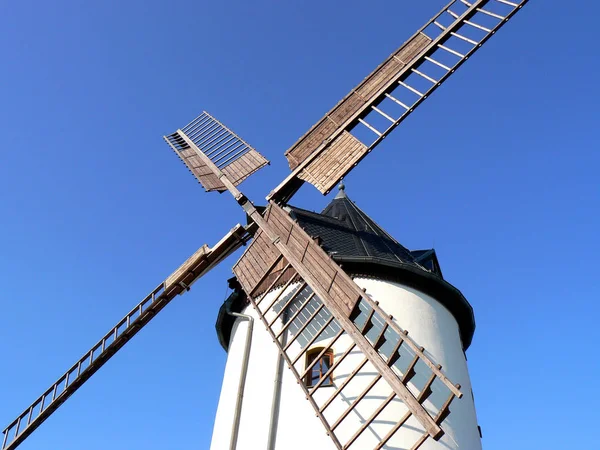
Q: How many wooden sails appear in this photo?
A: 4